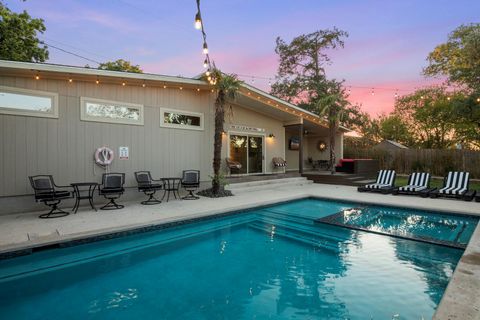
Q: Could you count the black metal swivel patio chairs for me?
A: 4